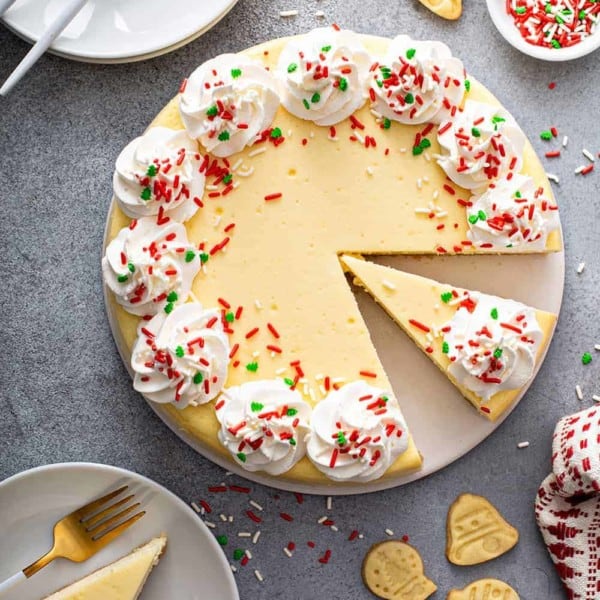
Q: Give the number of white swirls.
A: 11